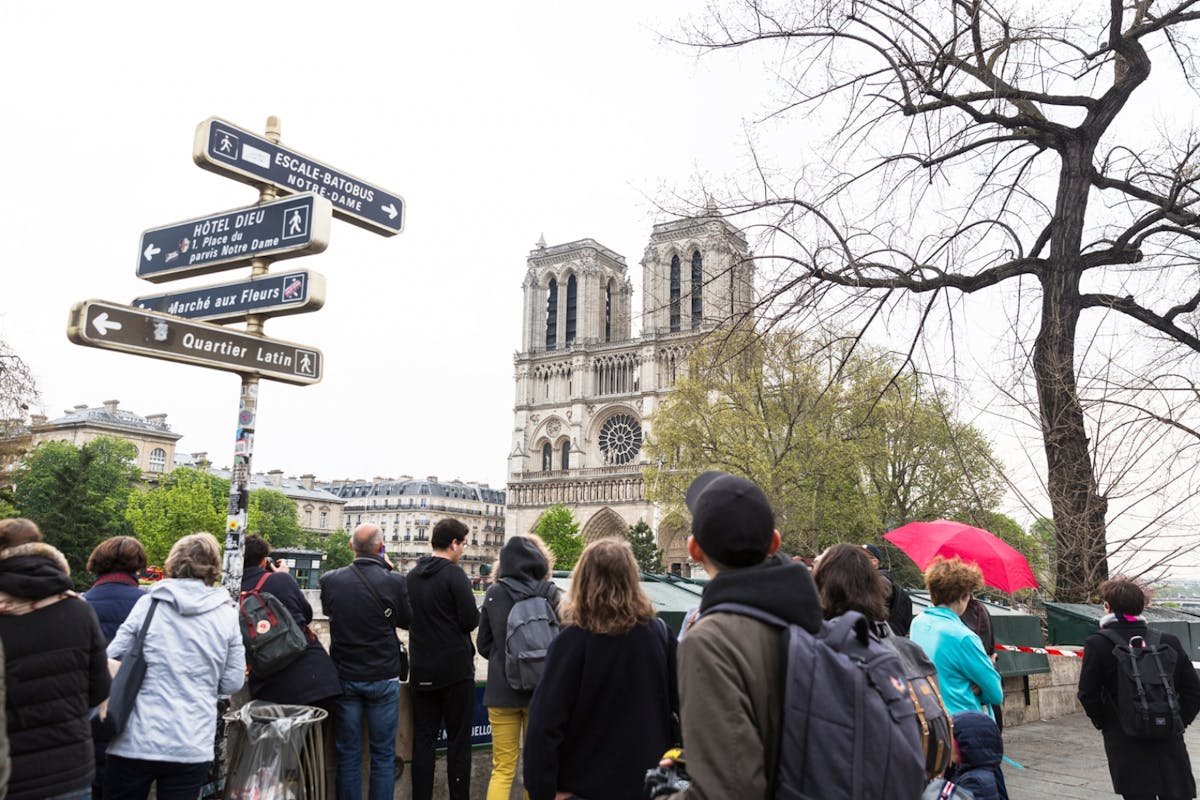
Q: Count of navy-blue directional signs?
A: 3